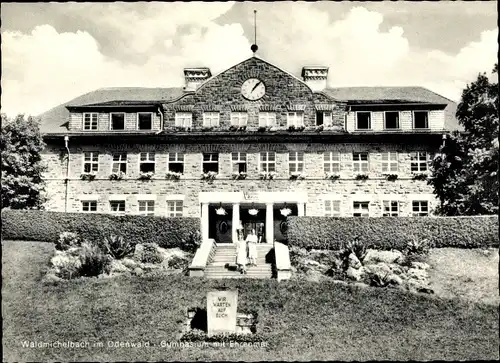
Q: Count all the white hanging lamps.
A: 3